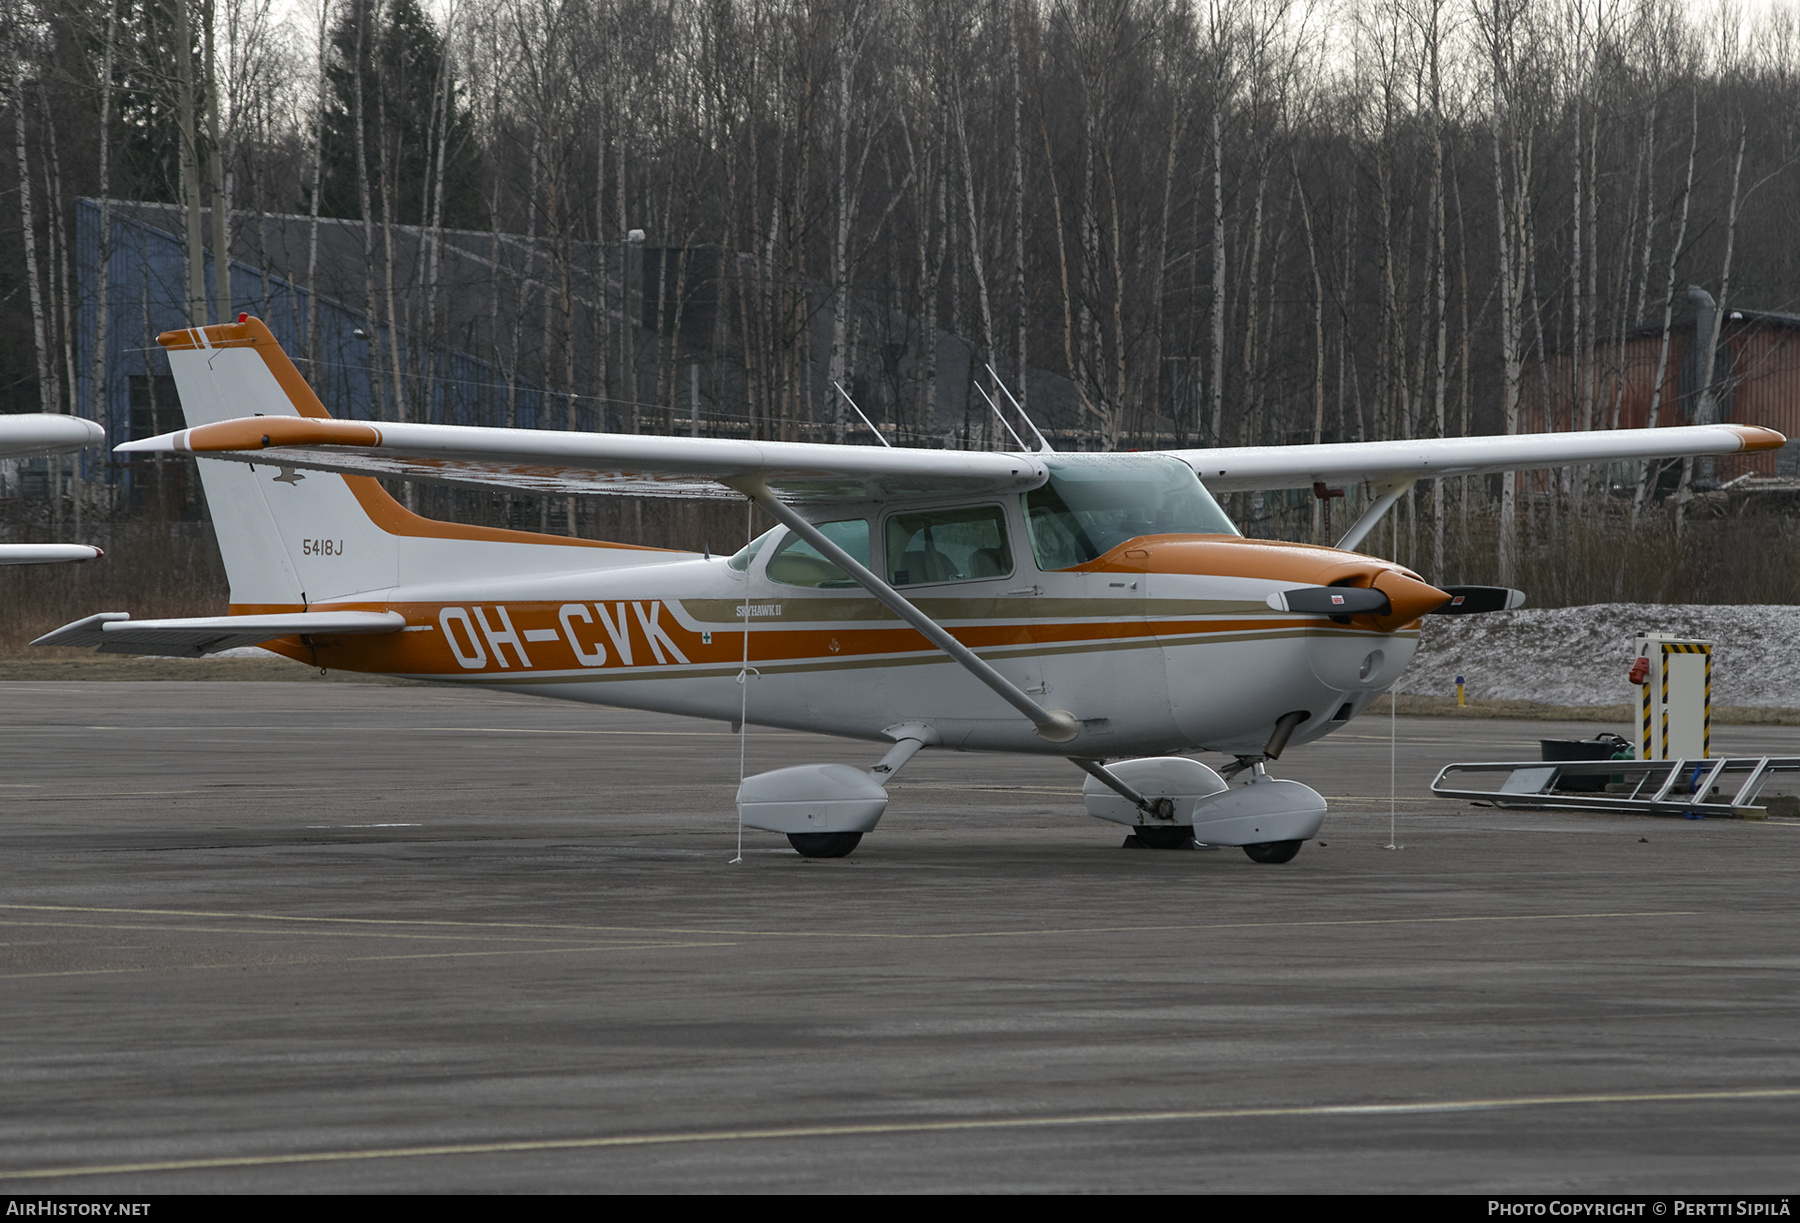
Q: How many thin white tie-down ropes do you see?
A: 2